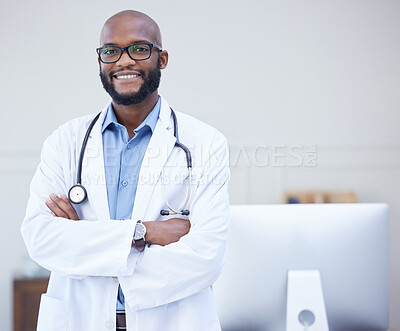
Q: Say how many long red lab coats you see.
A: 0